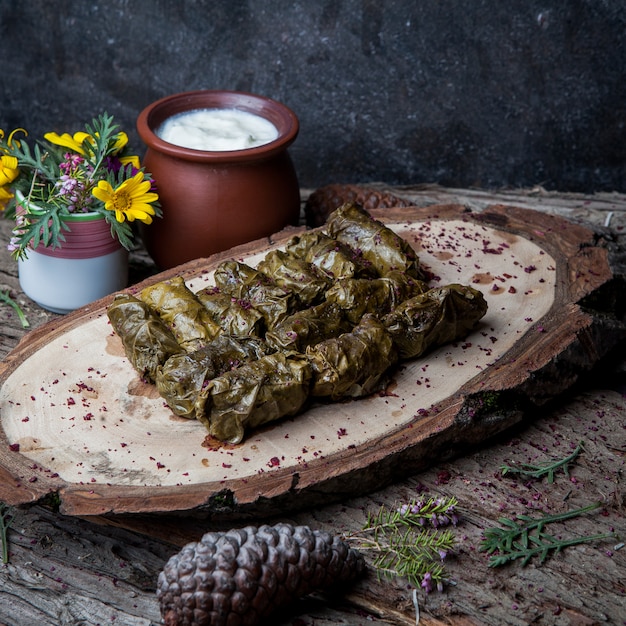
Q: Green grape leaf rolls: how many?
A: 13